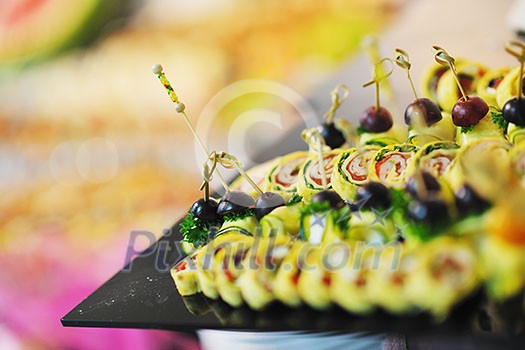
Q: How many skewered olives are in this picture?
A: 13